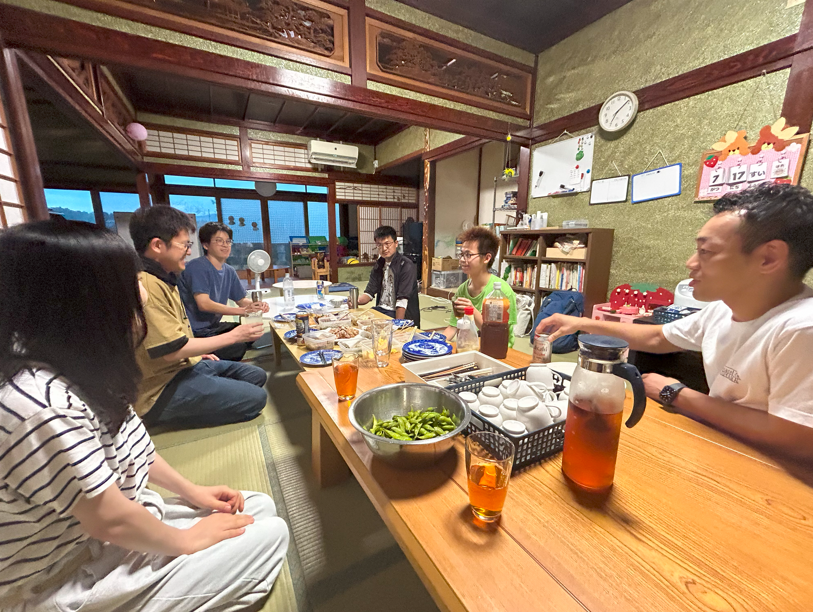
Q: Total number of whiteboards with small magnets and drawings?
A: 1